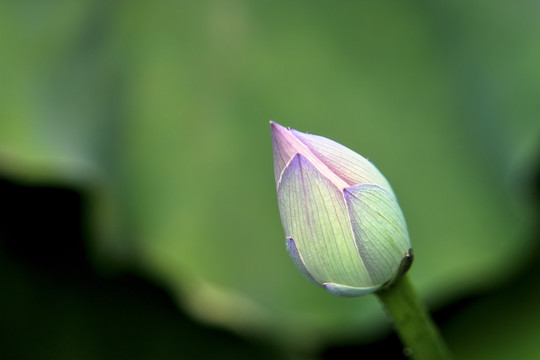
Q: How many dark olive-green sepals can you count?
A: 1